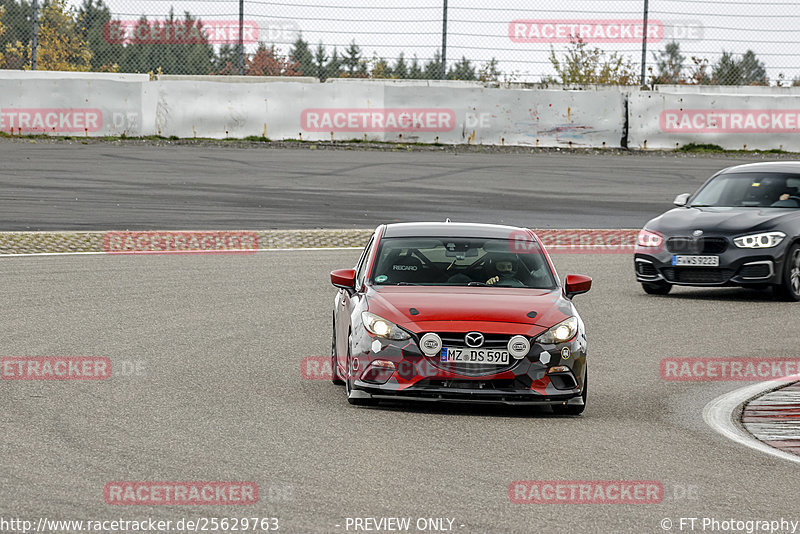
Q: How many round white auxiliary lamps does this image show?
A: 2